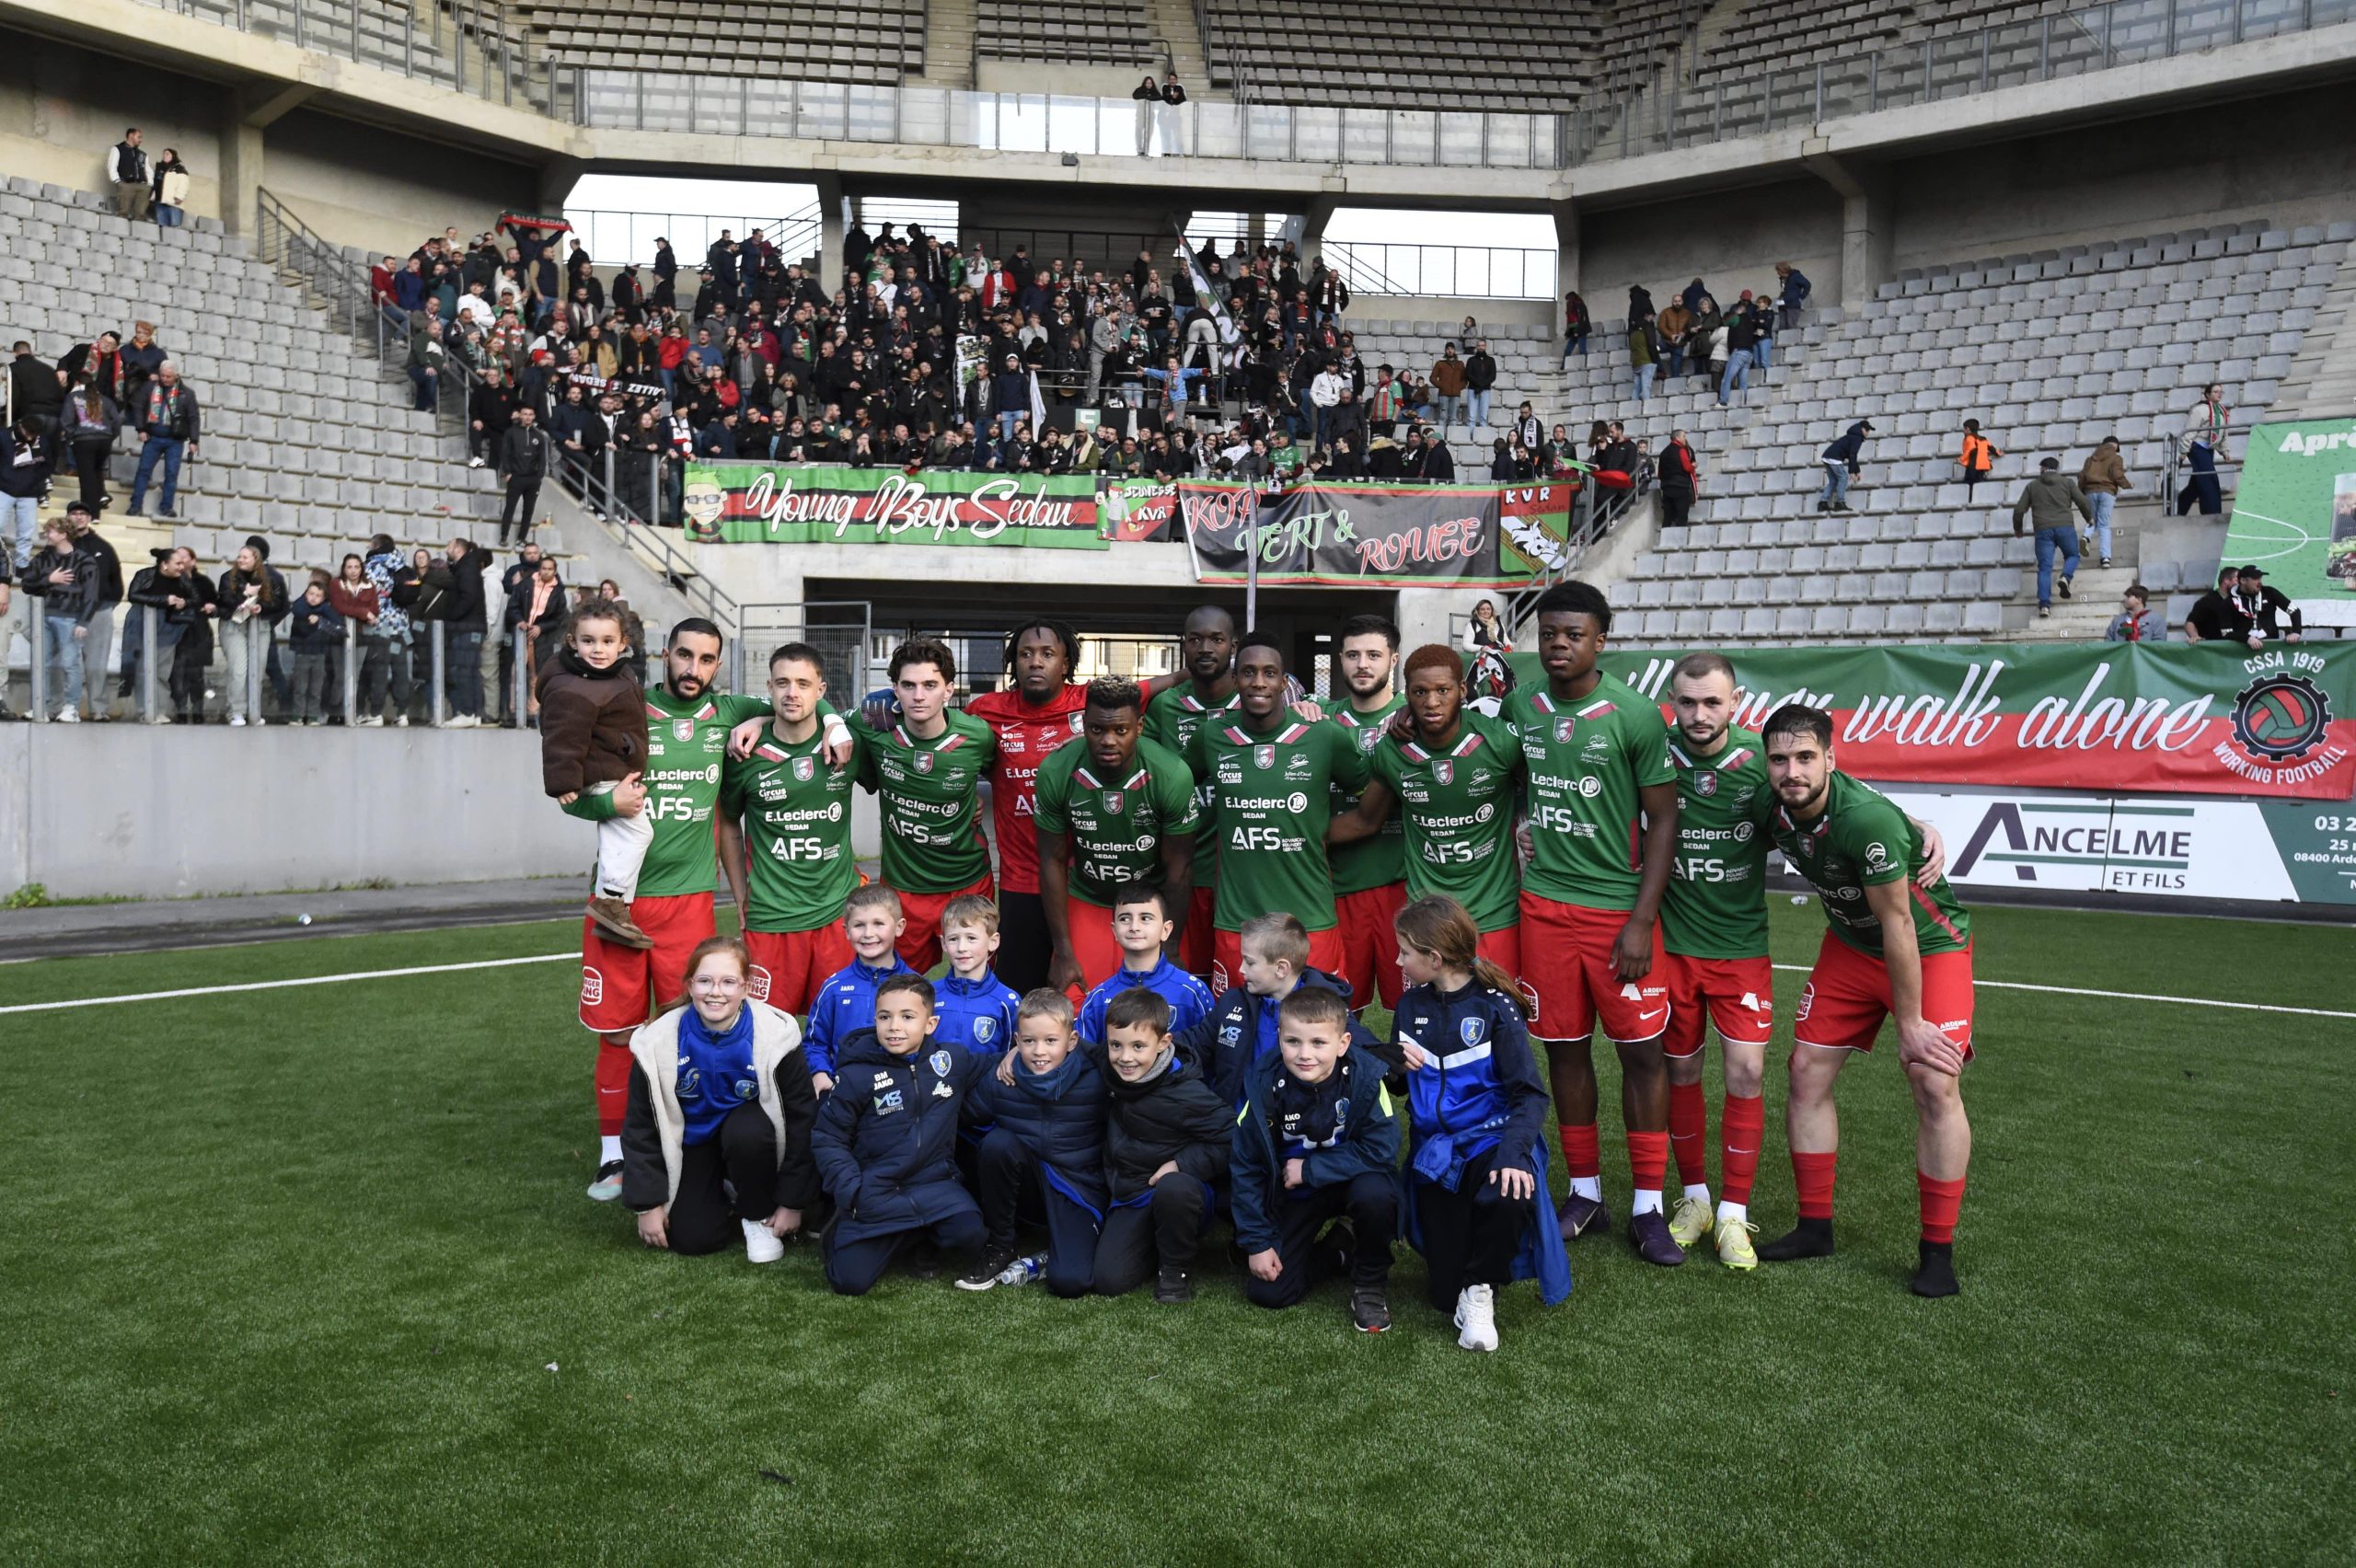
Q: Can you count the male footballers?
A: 12